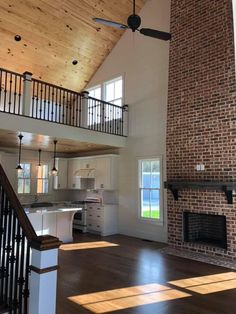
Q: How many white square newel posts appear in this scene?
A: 4